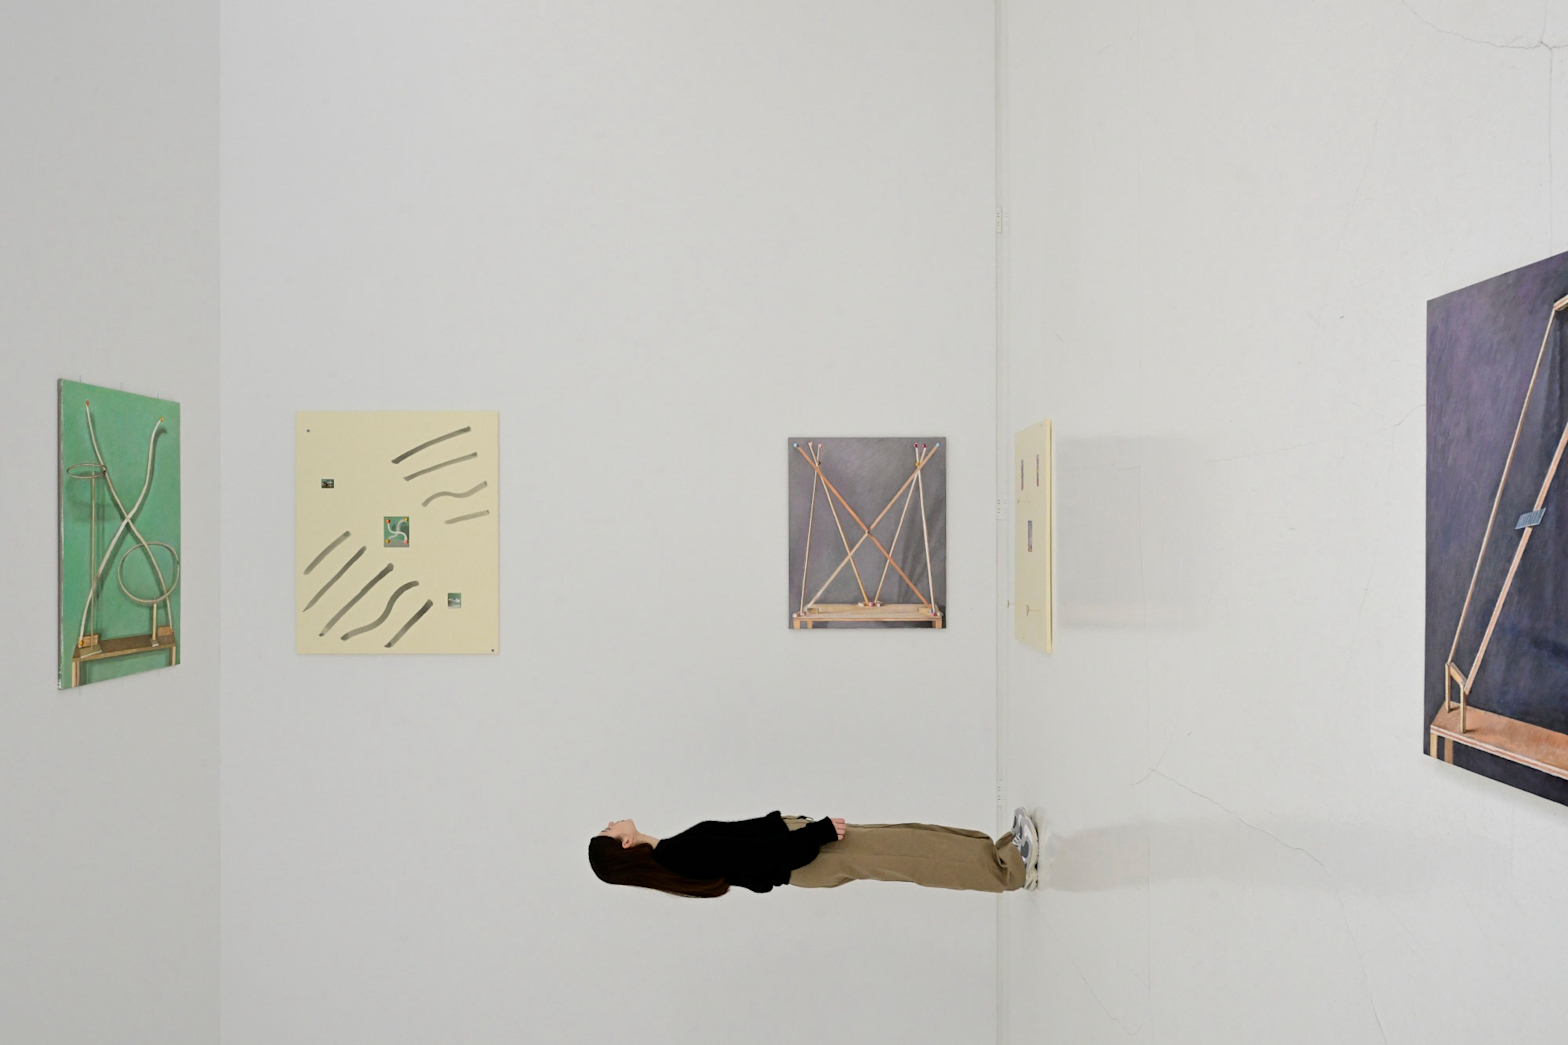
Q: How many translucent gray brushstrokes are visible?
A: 9